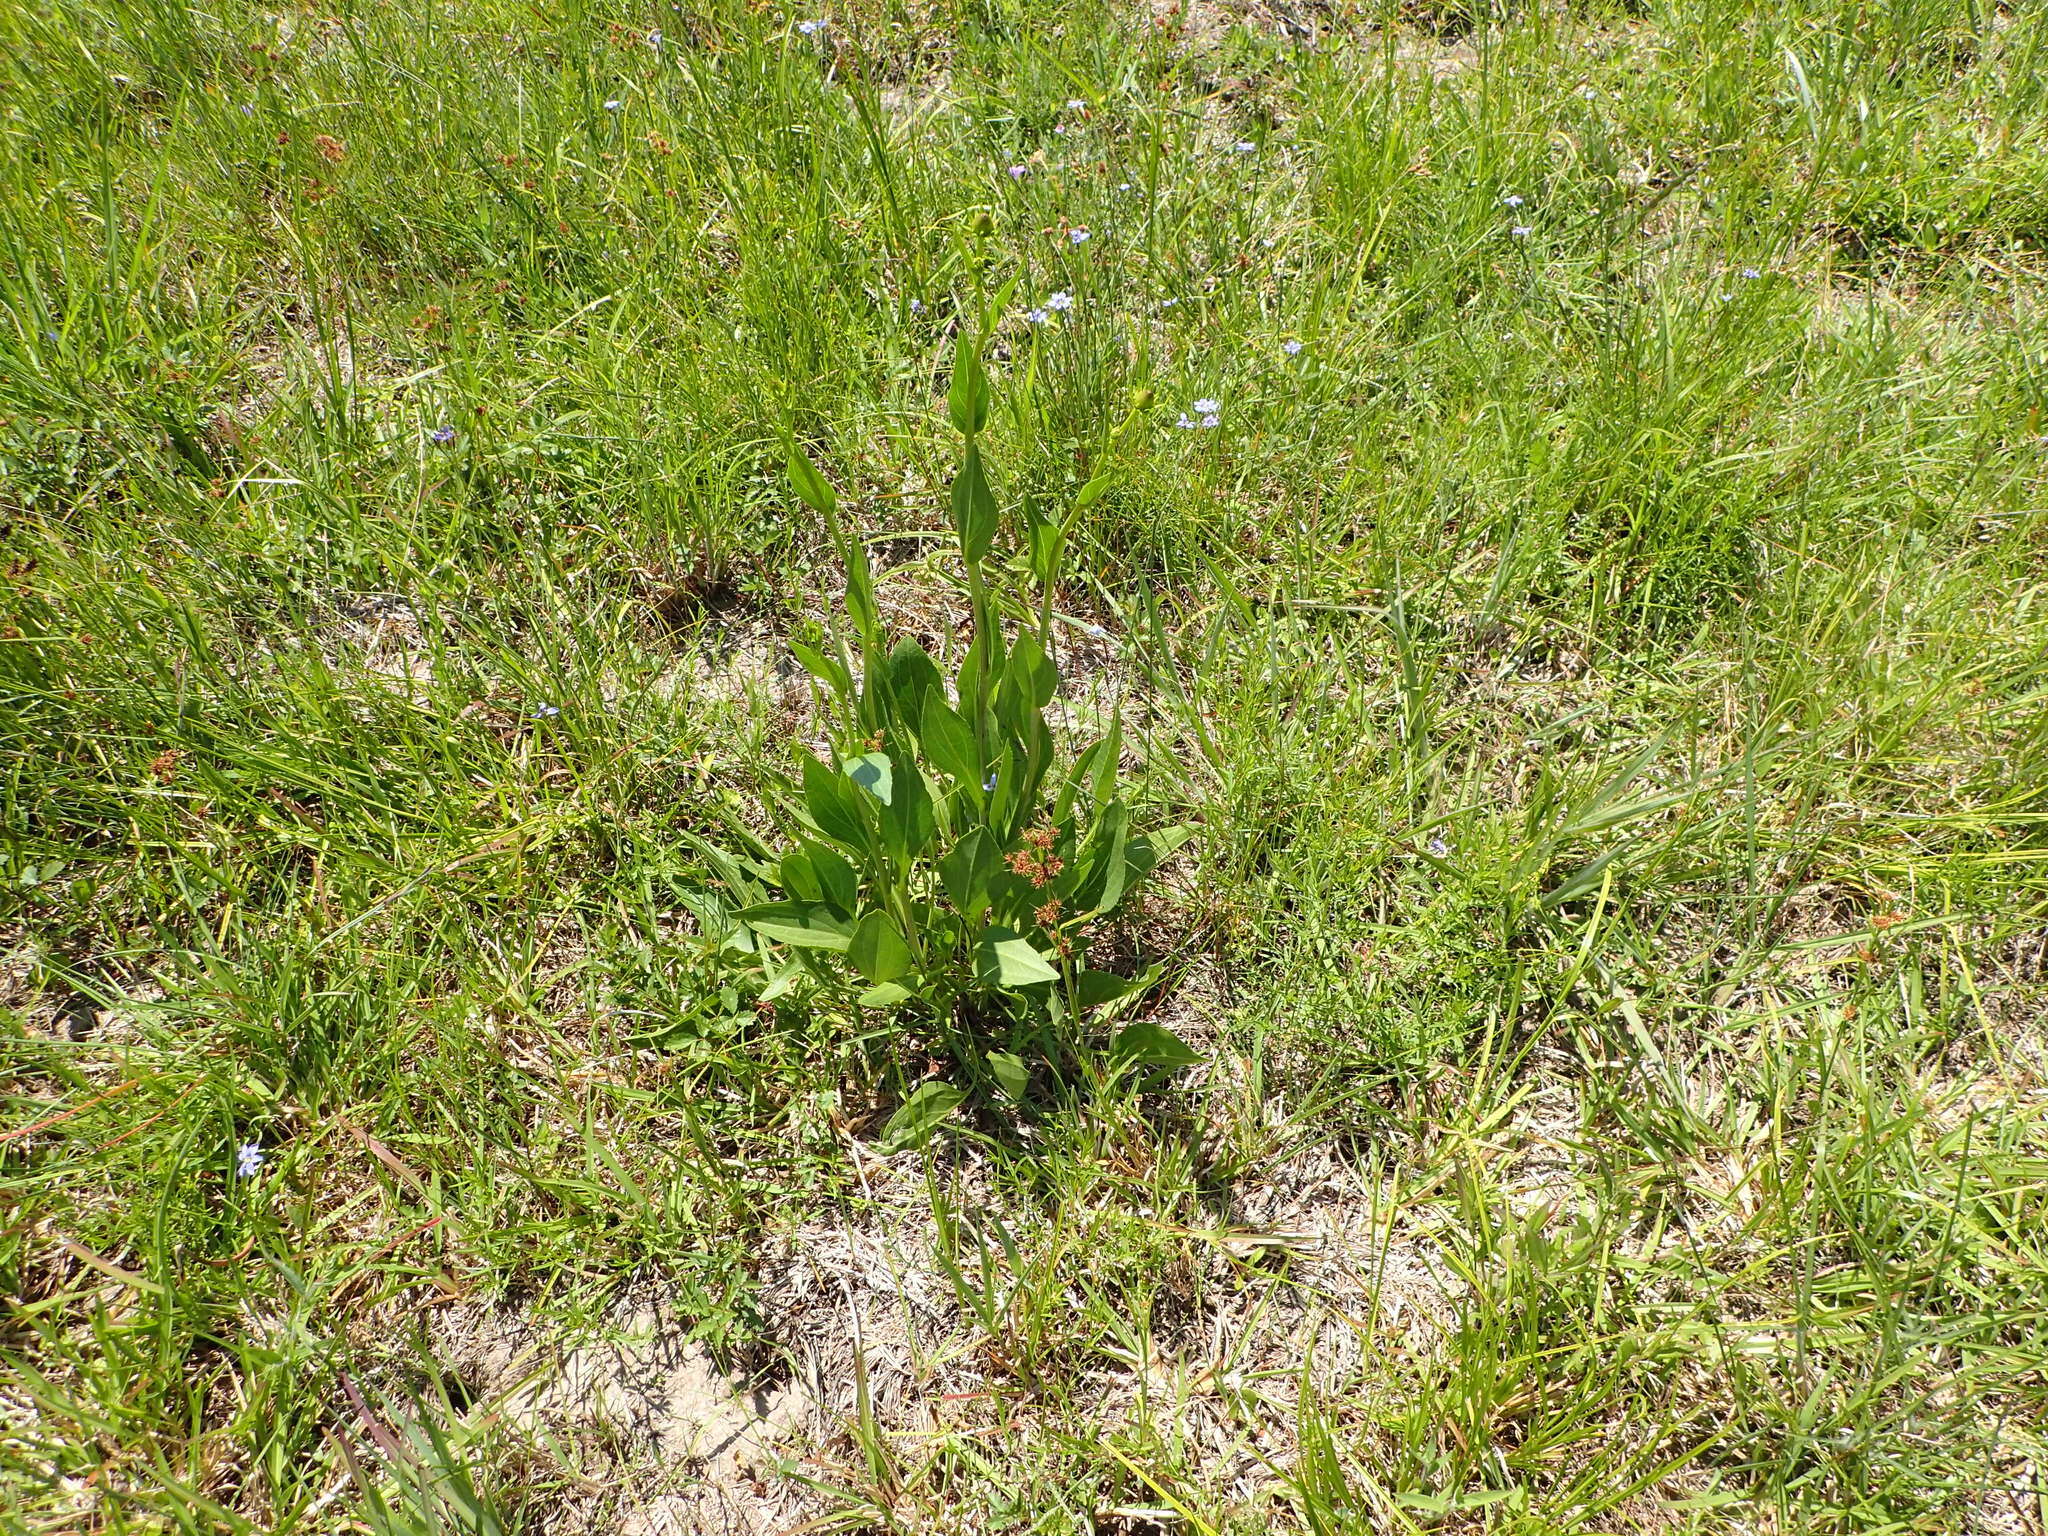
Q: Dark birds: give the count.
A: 0